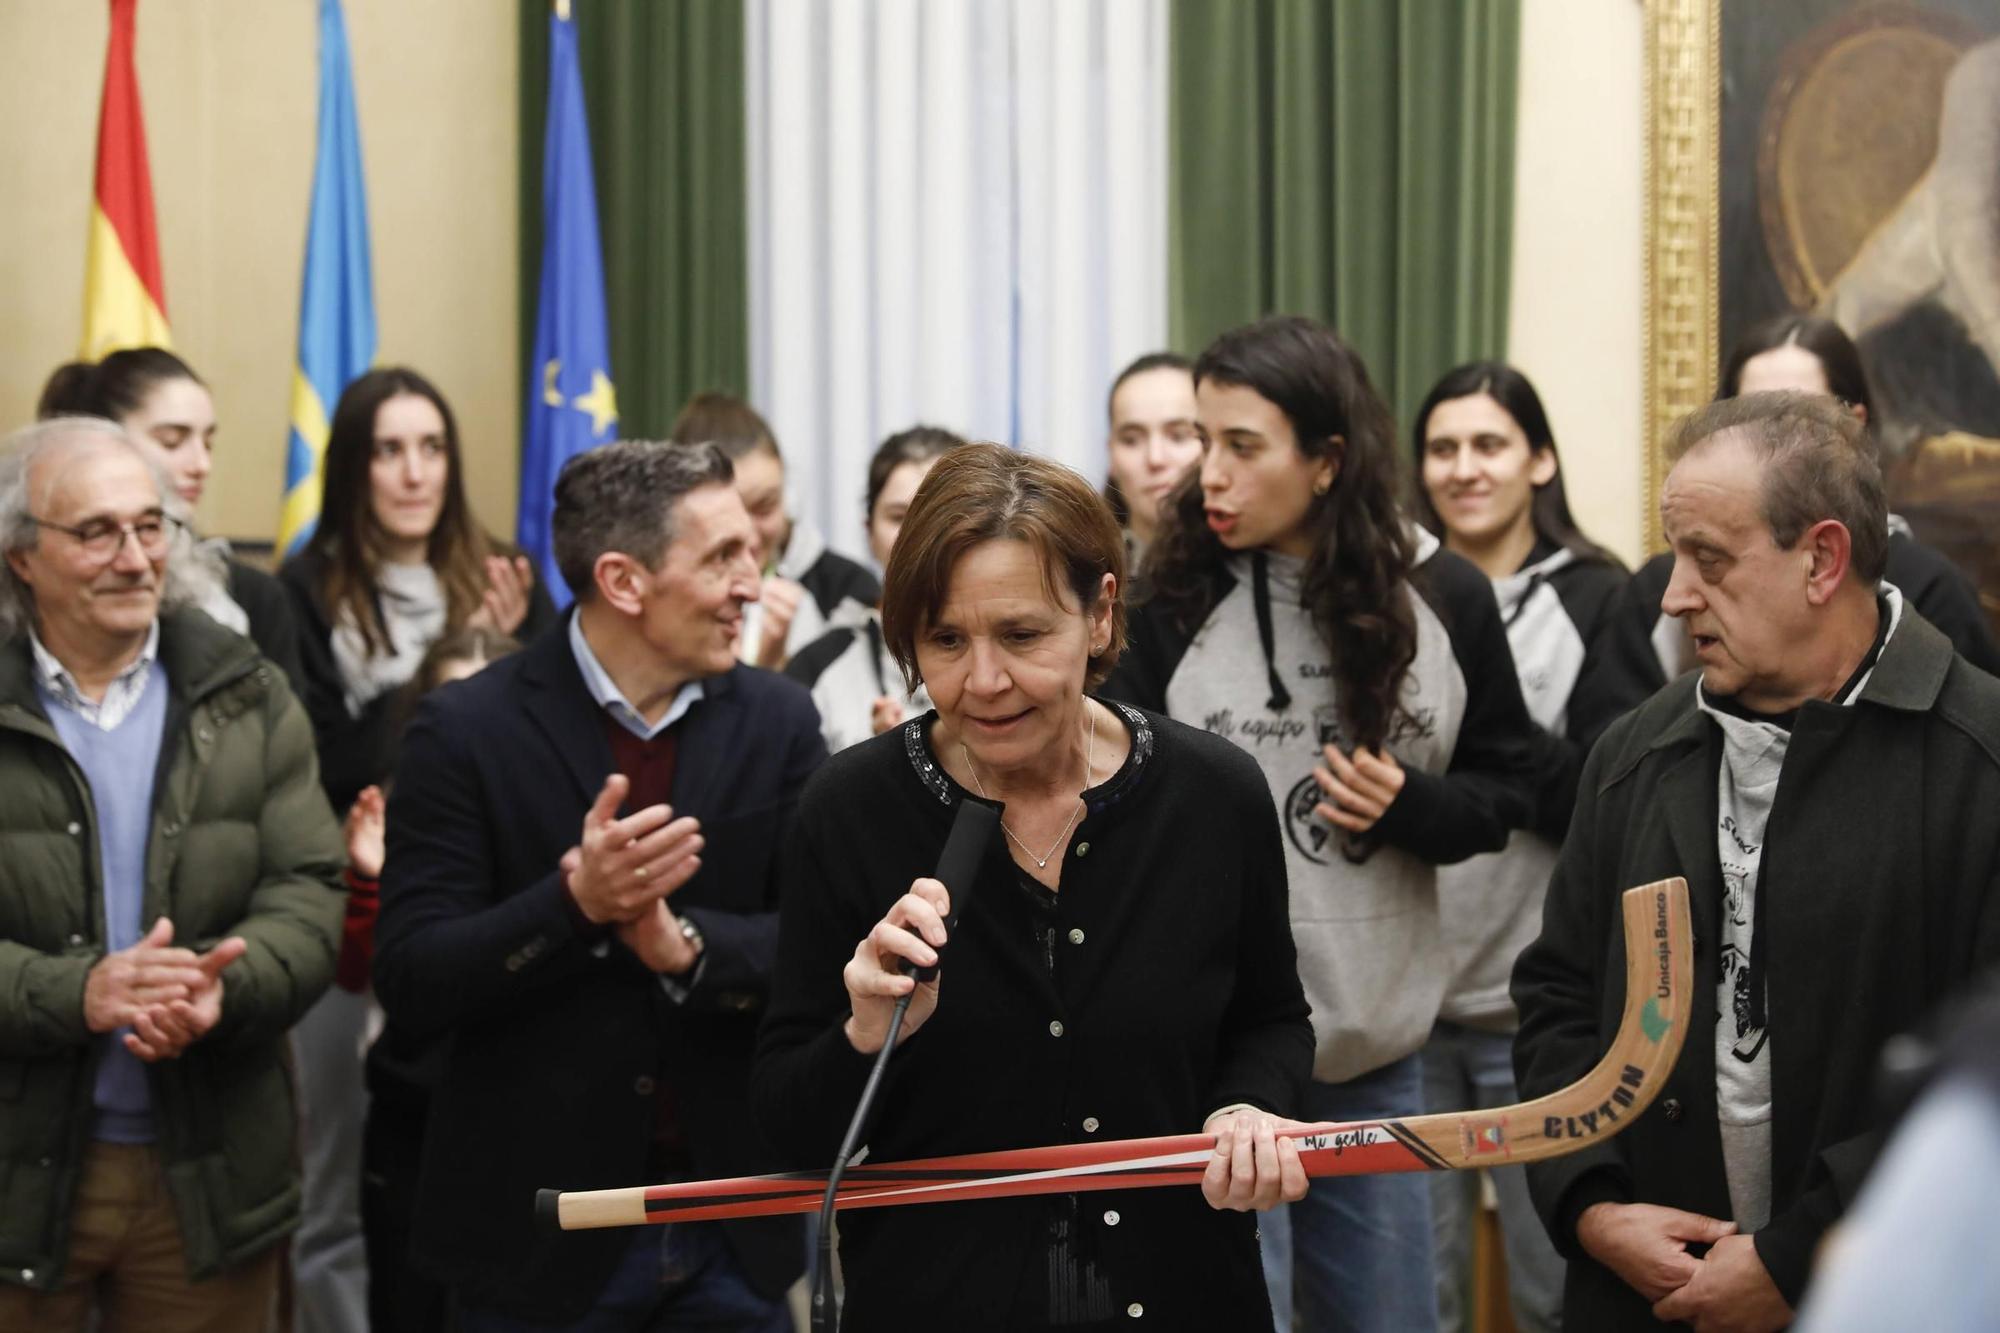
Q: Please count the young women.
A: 8